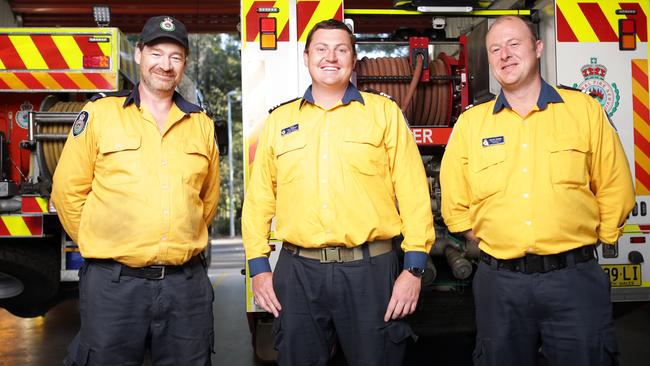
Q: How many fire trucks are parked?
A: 2